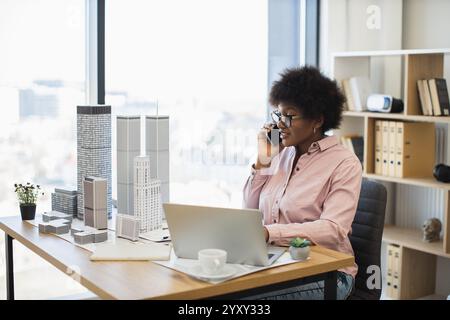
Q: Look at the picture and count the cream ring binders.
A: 6